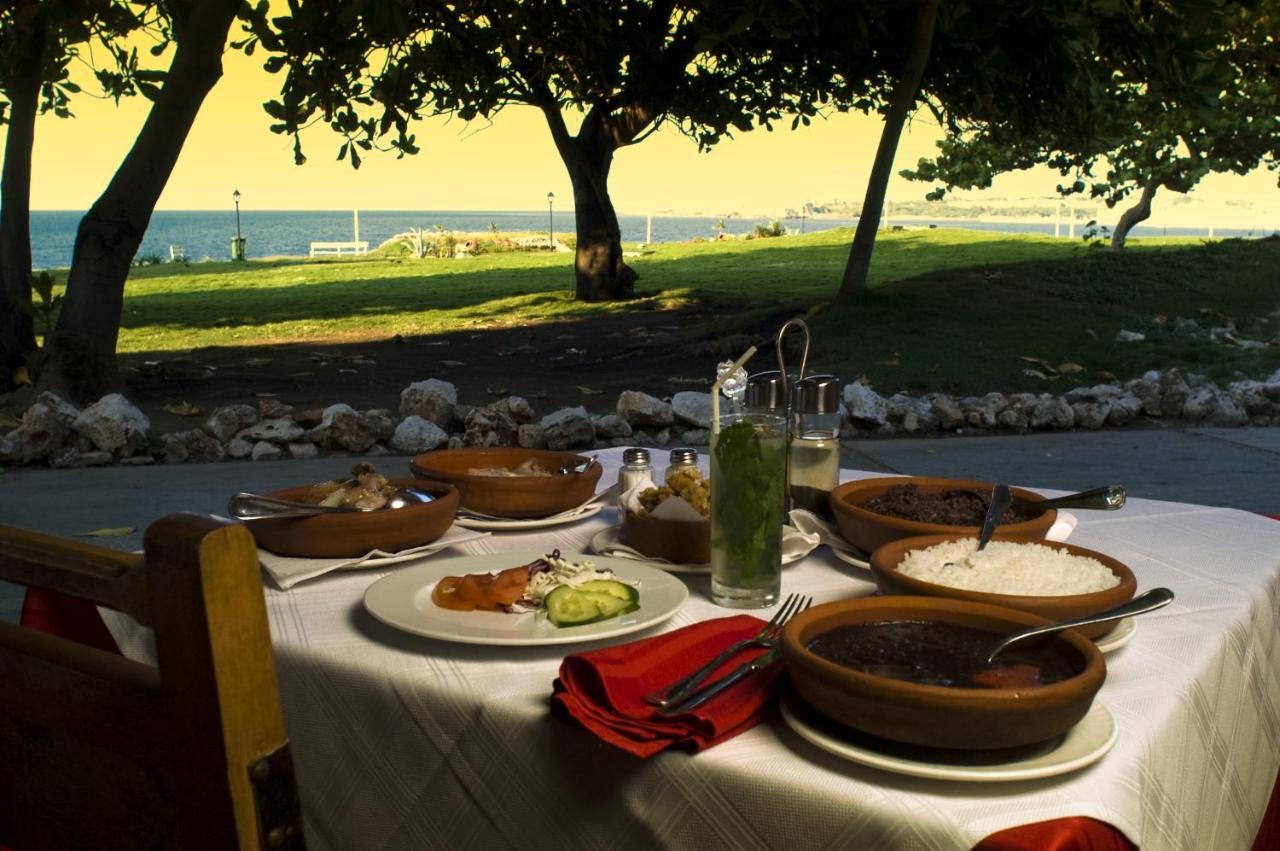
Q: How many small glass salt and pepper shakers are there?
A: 2